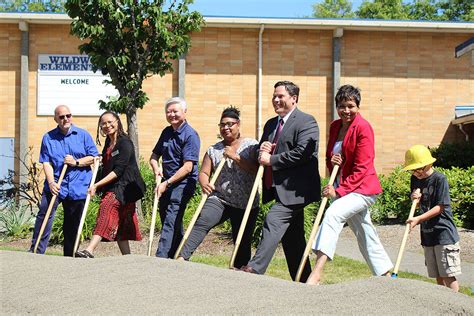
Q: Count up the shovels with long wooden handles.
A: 7